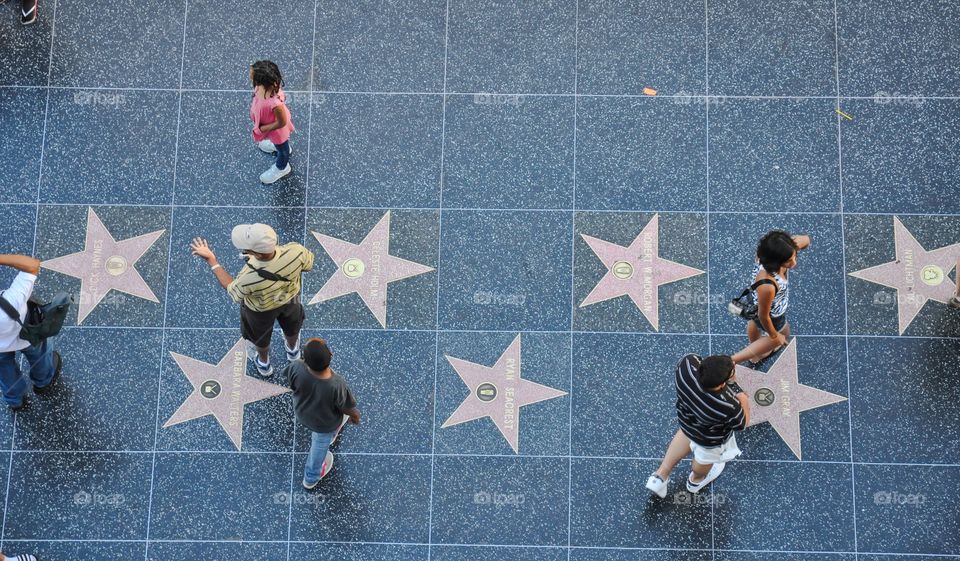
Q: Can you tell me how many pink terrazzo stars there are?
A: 7